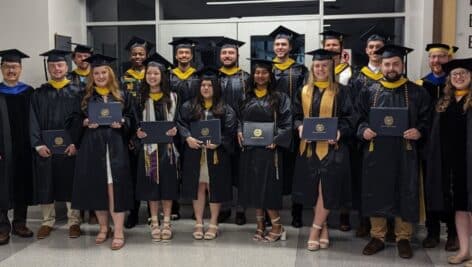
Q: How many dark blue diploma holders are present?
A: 7